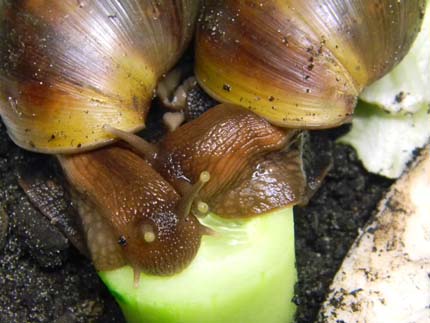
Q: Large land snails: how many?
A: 2